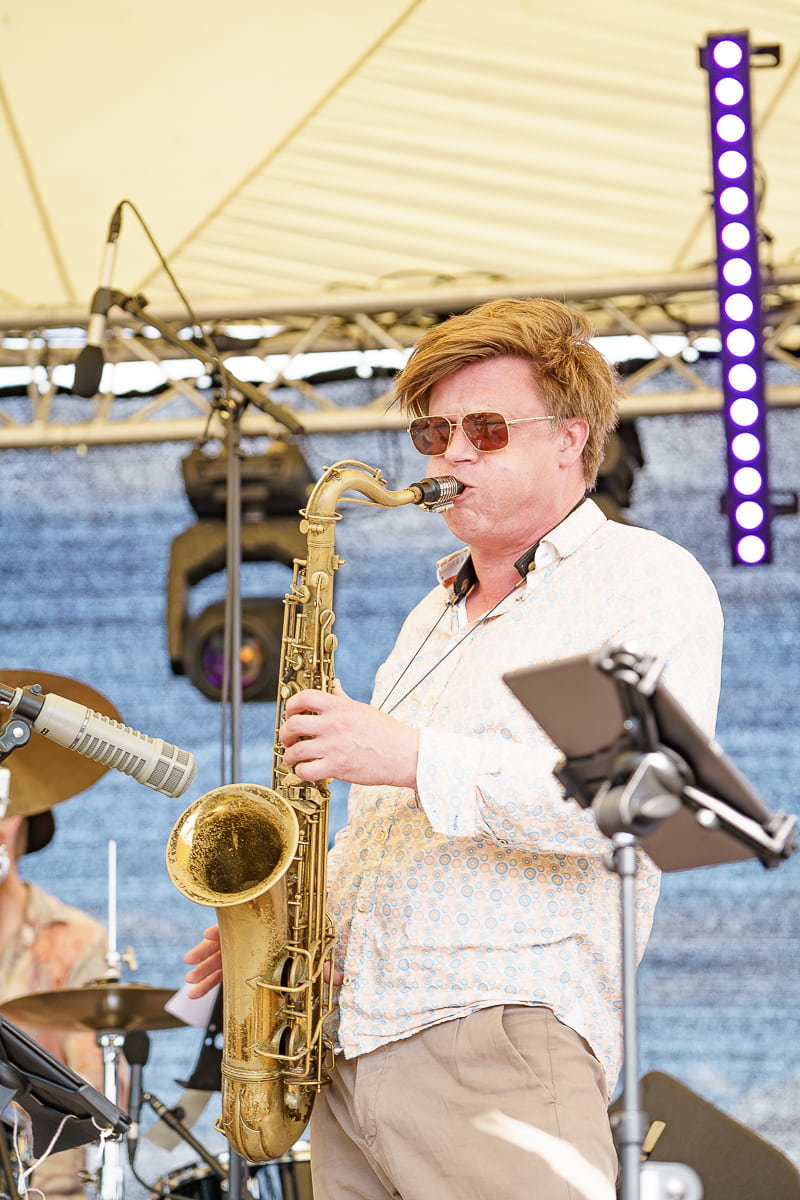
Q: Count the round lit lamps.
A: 15